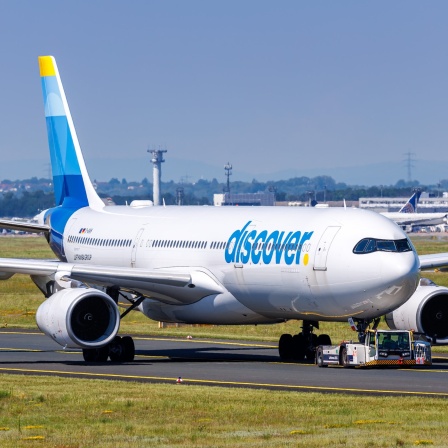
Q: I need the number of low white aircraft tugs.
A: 1